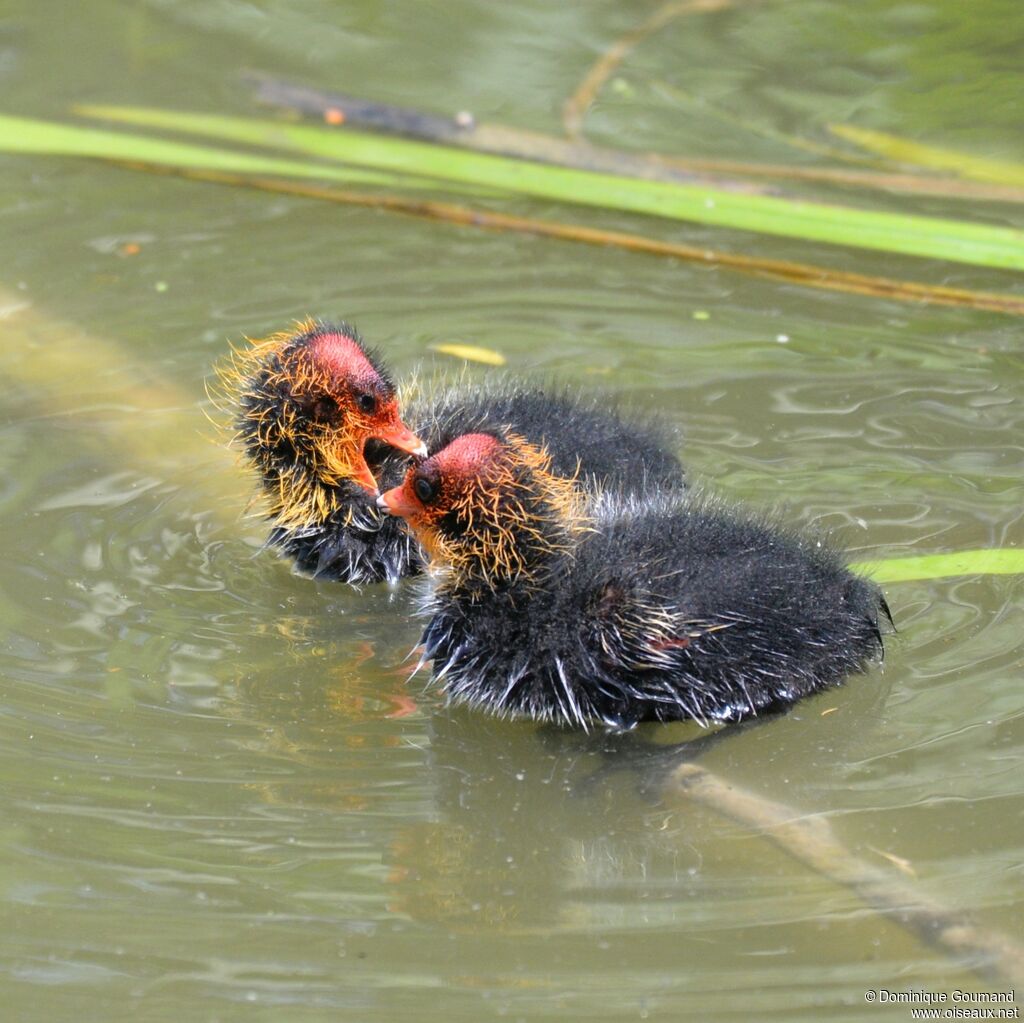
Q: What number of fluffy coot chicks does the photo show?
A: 2